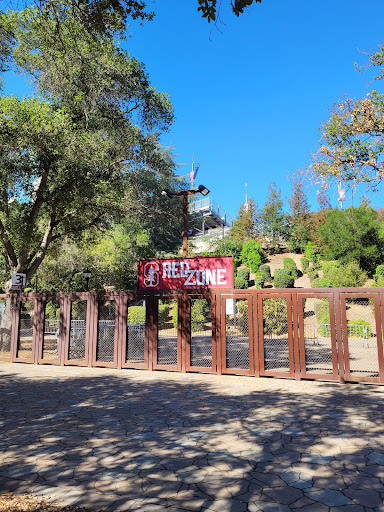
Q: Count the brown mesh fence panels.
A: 11